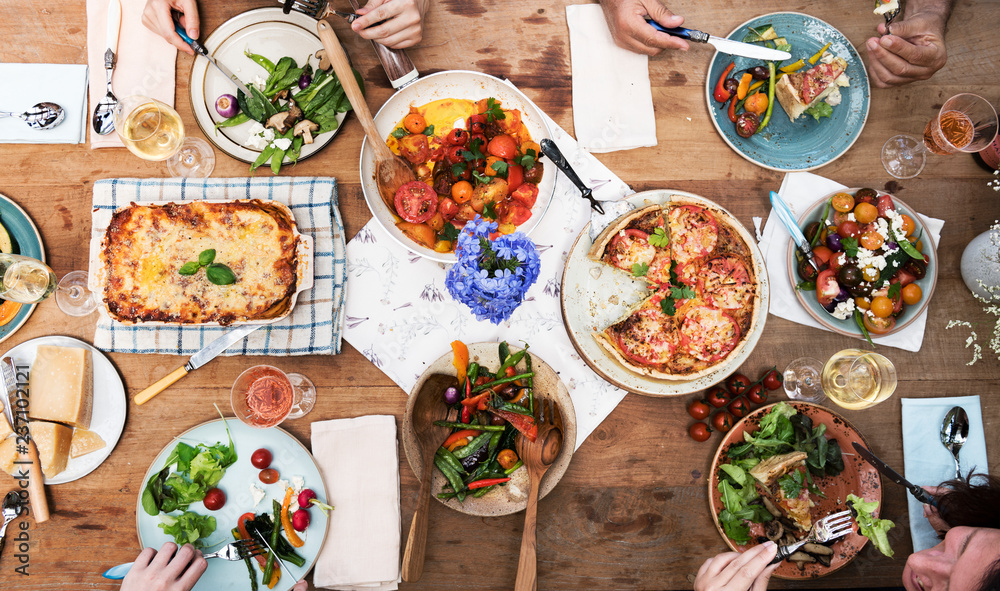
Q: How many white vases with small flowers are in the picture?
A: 1